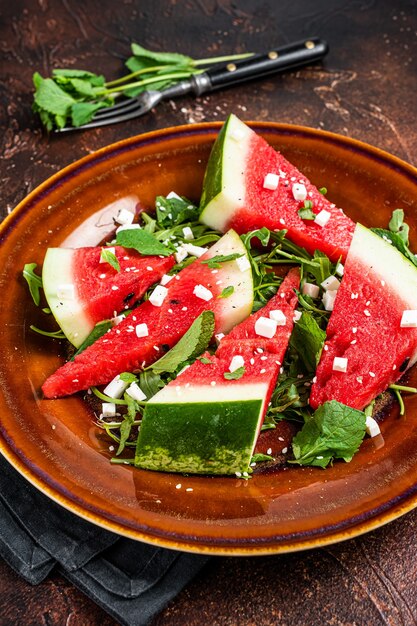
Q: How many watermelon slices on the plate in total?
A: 5